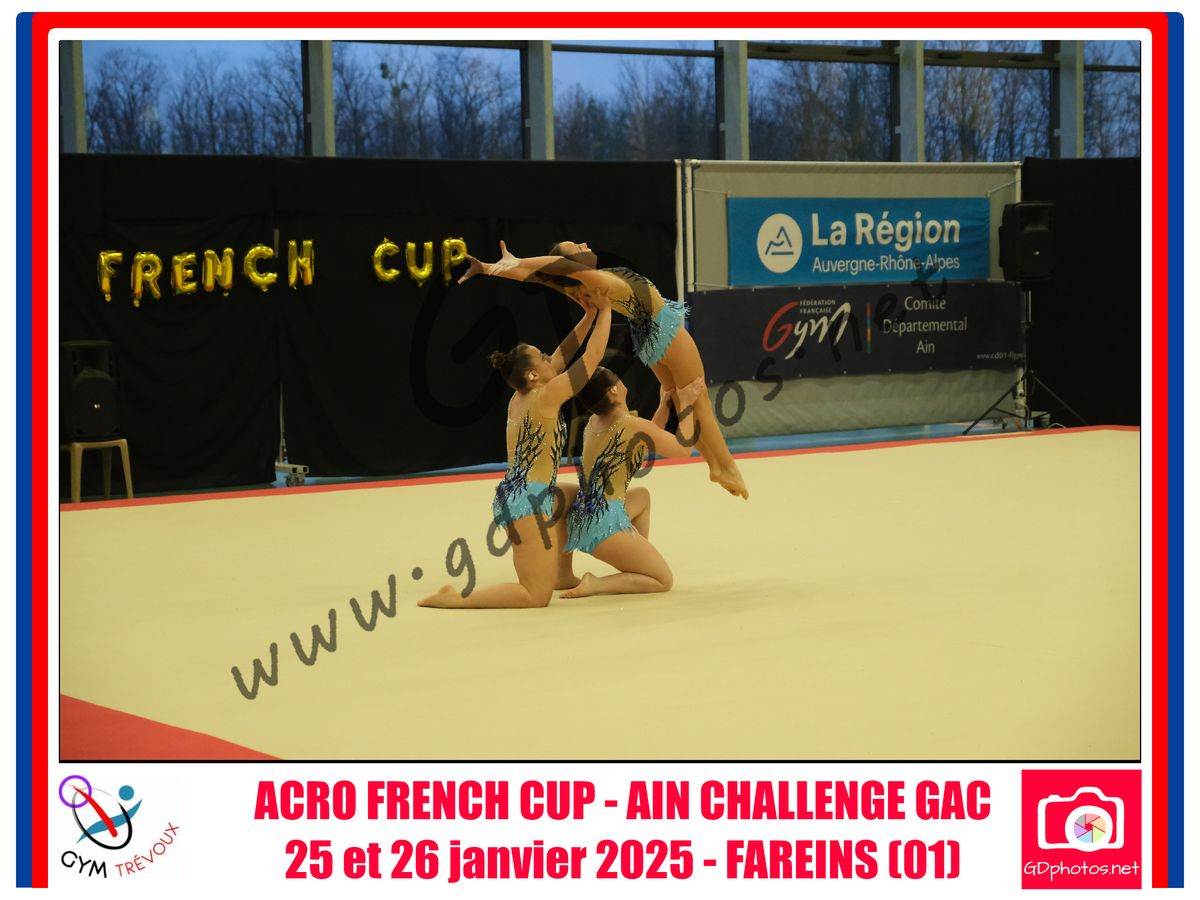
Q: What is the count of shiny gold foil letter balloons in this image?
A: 9